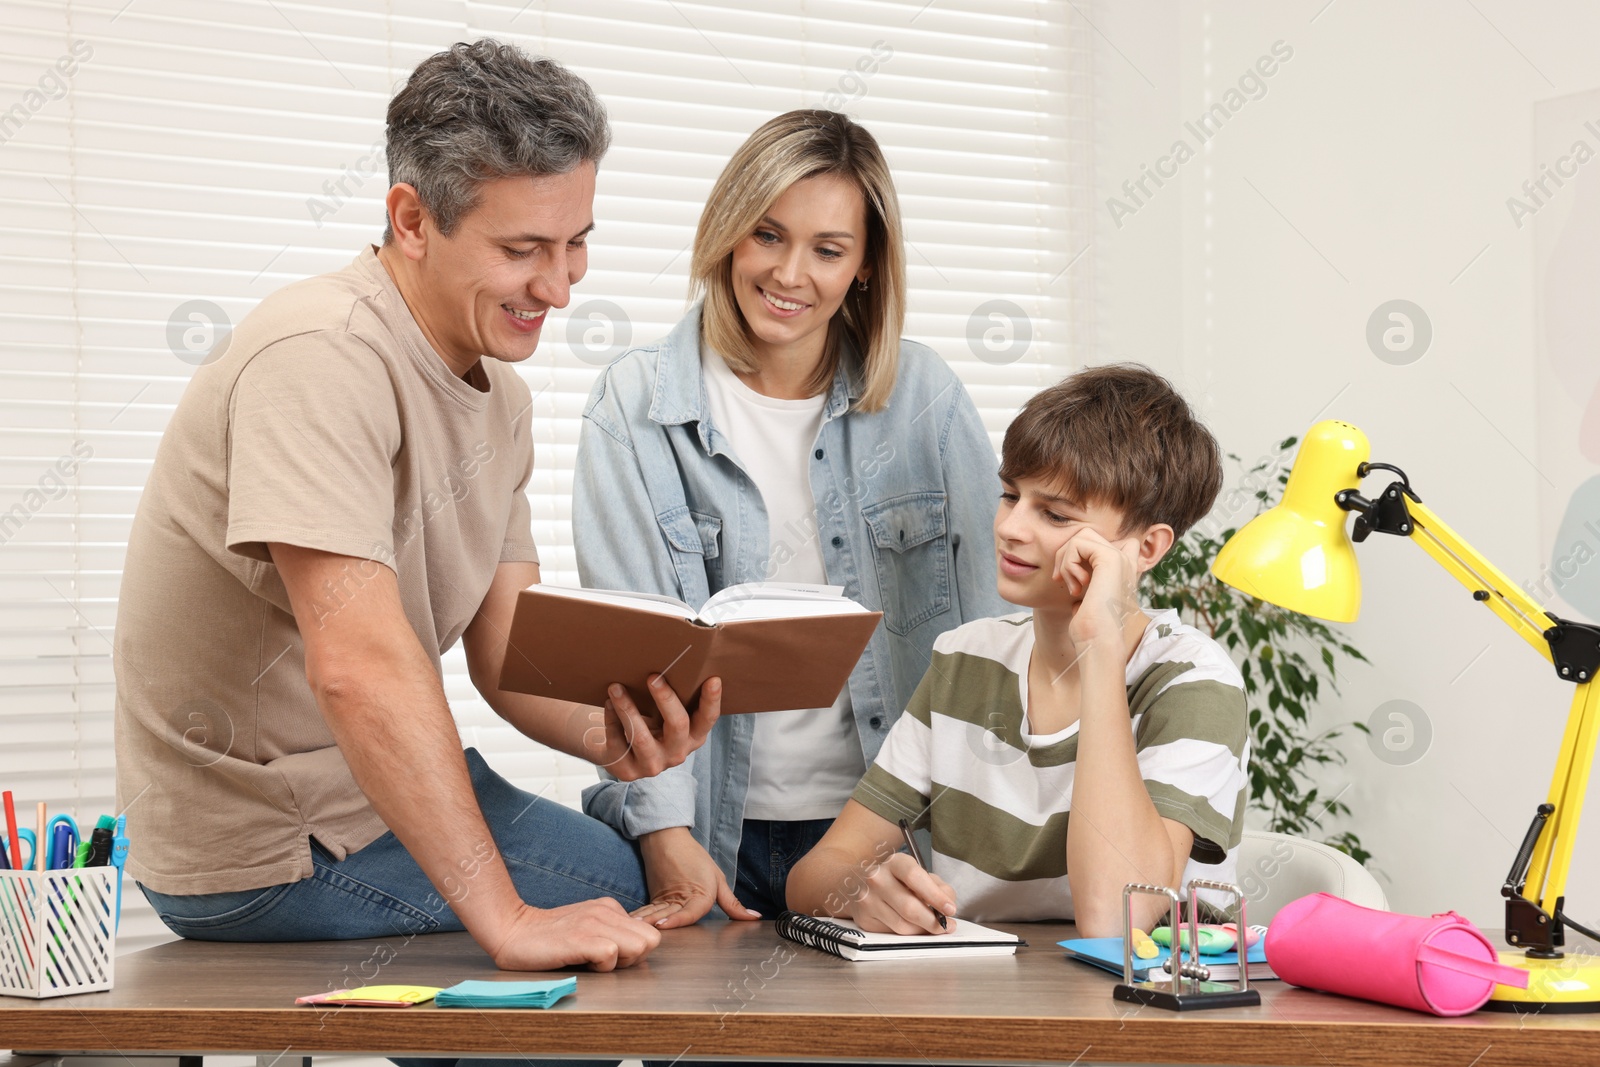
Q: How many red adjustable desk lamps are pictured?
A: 0